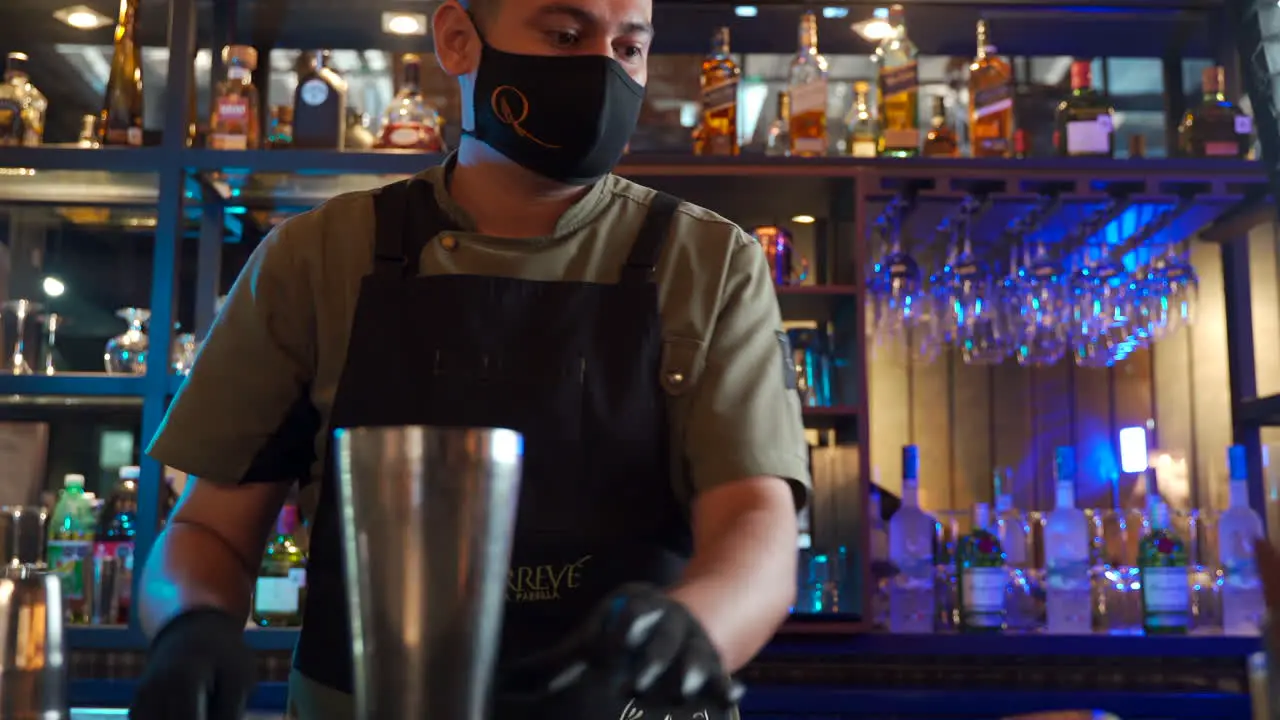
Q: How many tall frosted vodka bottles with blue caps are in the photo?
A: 3